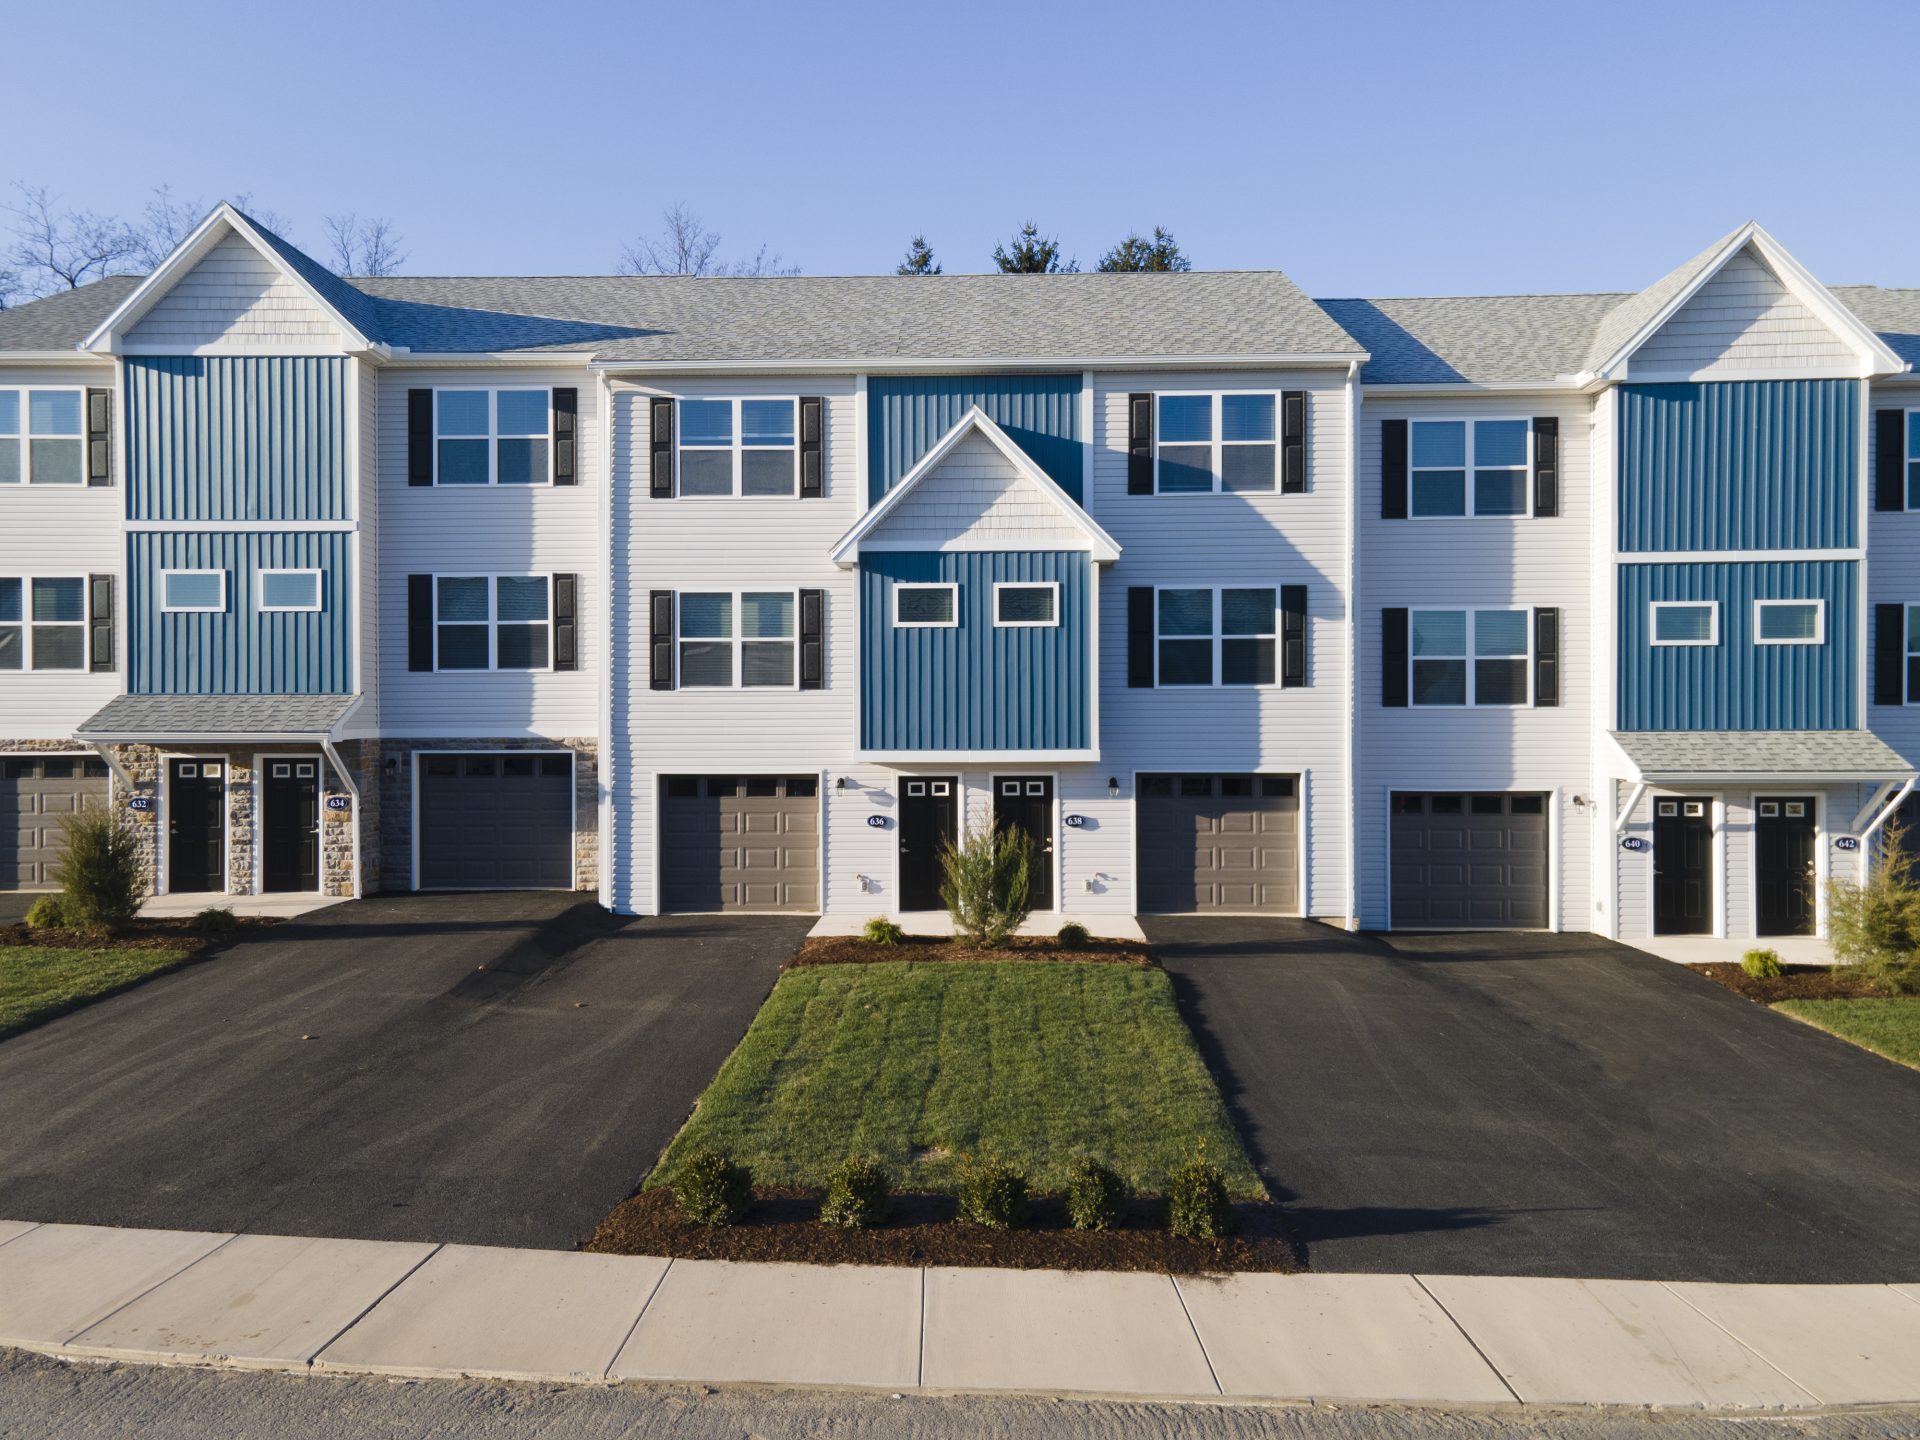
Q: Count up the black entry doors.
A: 6